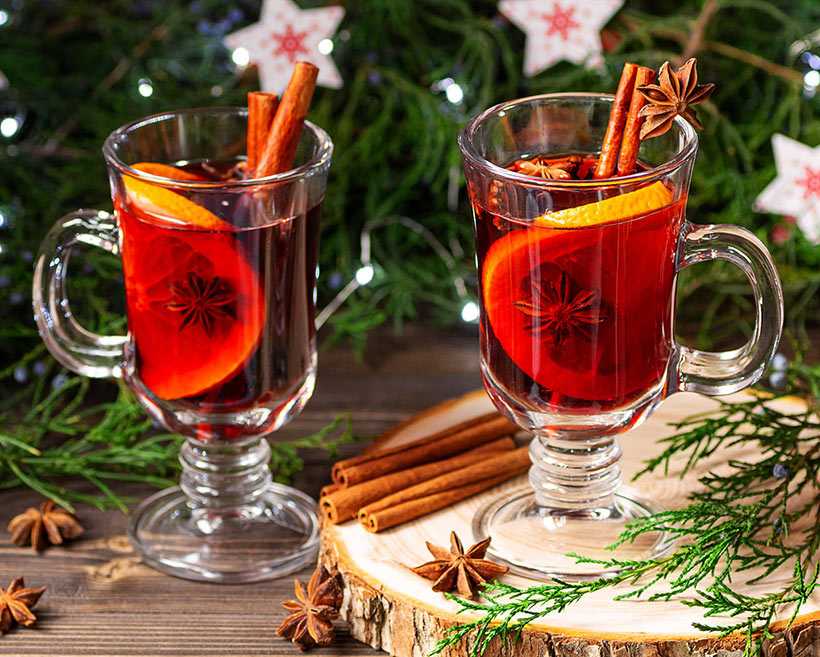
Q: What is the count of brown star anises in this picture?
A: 8